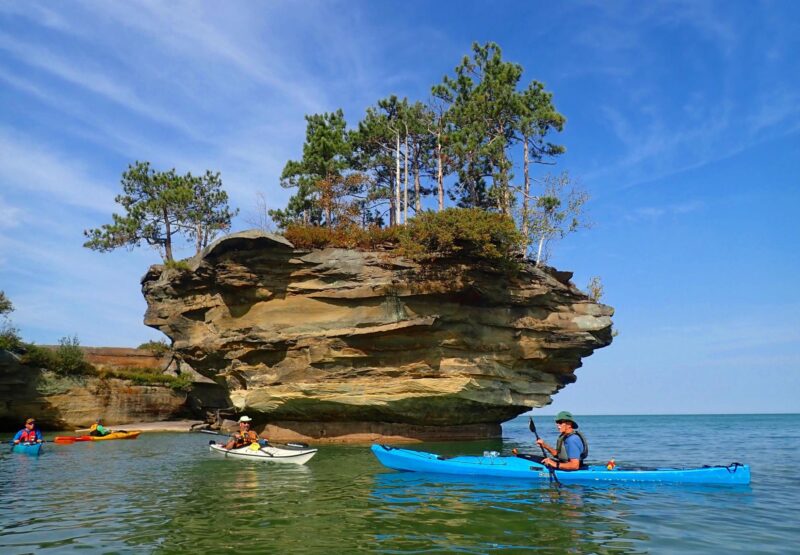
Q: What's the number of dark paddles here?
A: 2